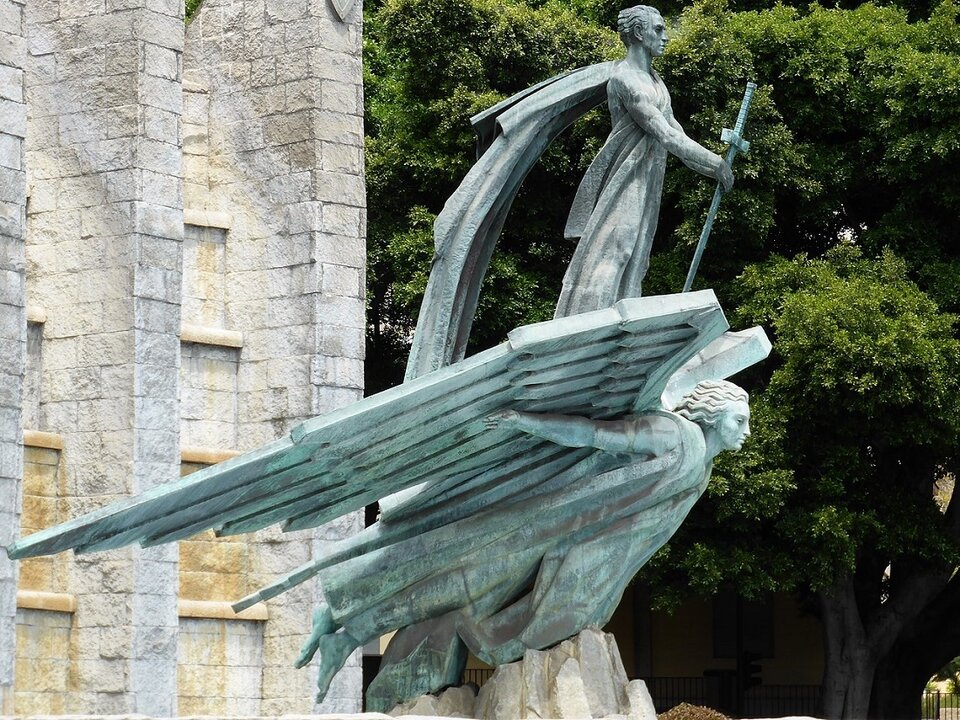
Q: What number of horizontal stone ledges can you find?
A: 7